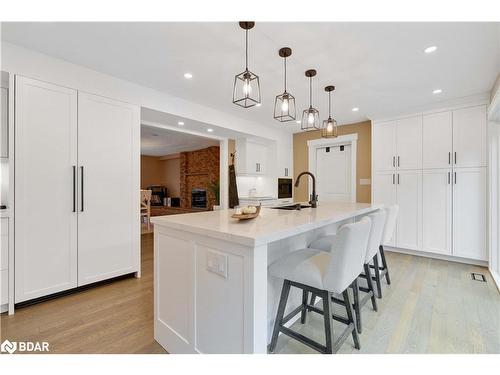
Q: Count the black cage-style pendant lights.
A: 4